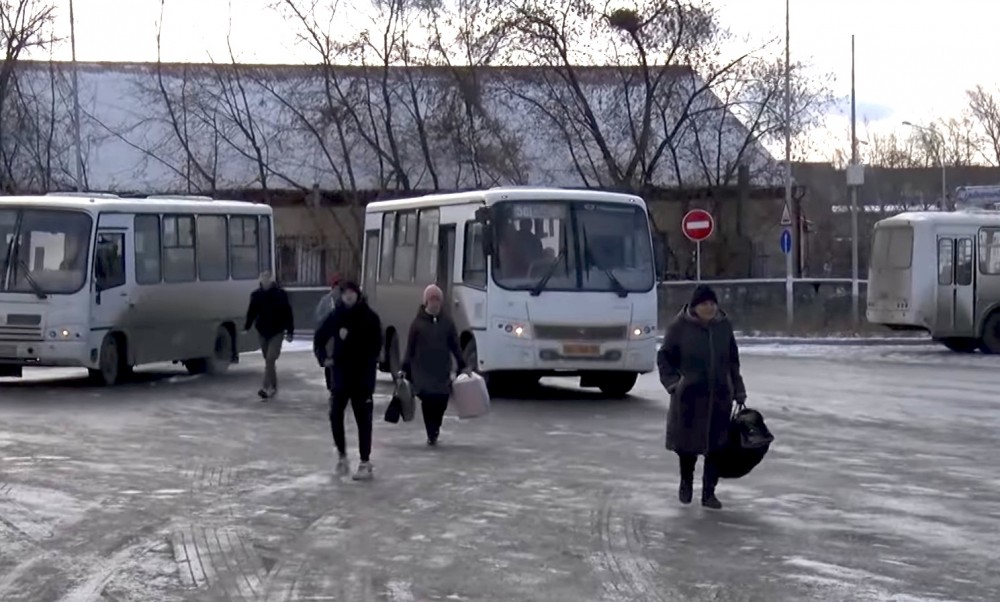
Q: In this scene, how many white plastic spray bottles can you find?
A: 0